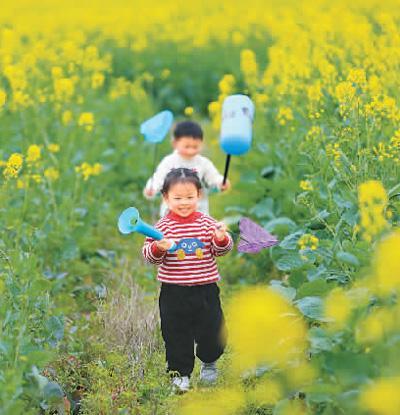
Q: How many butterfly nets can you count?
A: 2